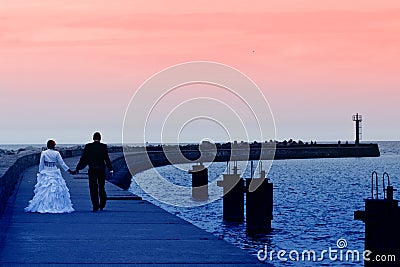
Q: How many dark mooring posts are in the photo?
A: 4